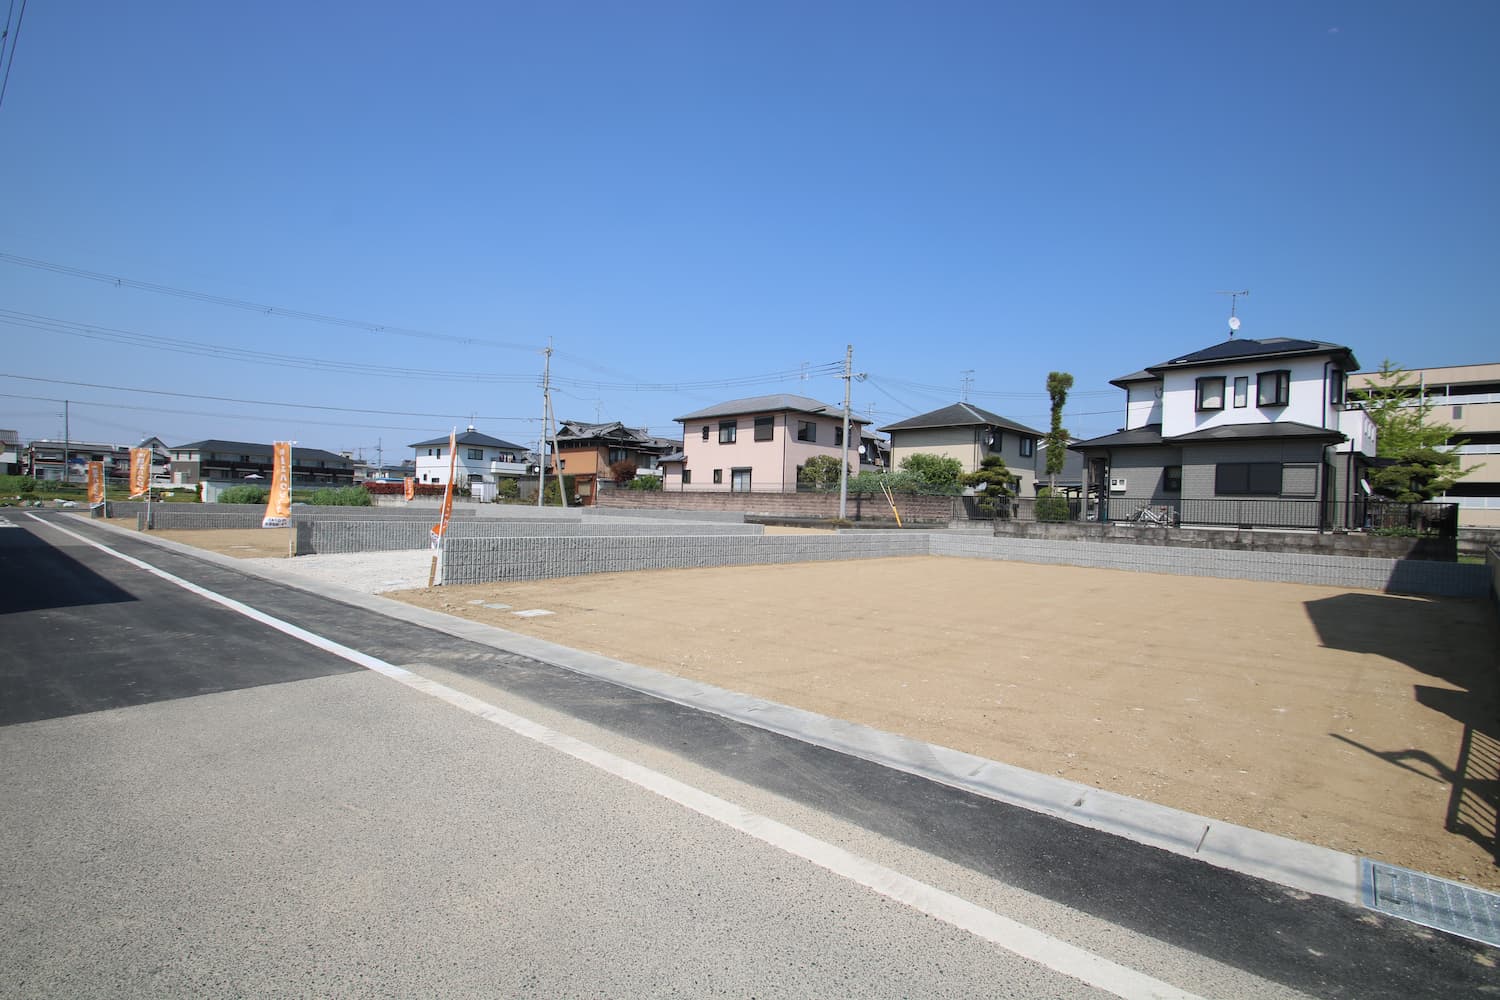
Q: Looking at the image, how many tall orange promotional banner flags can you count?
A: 5